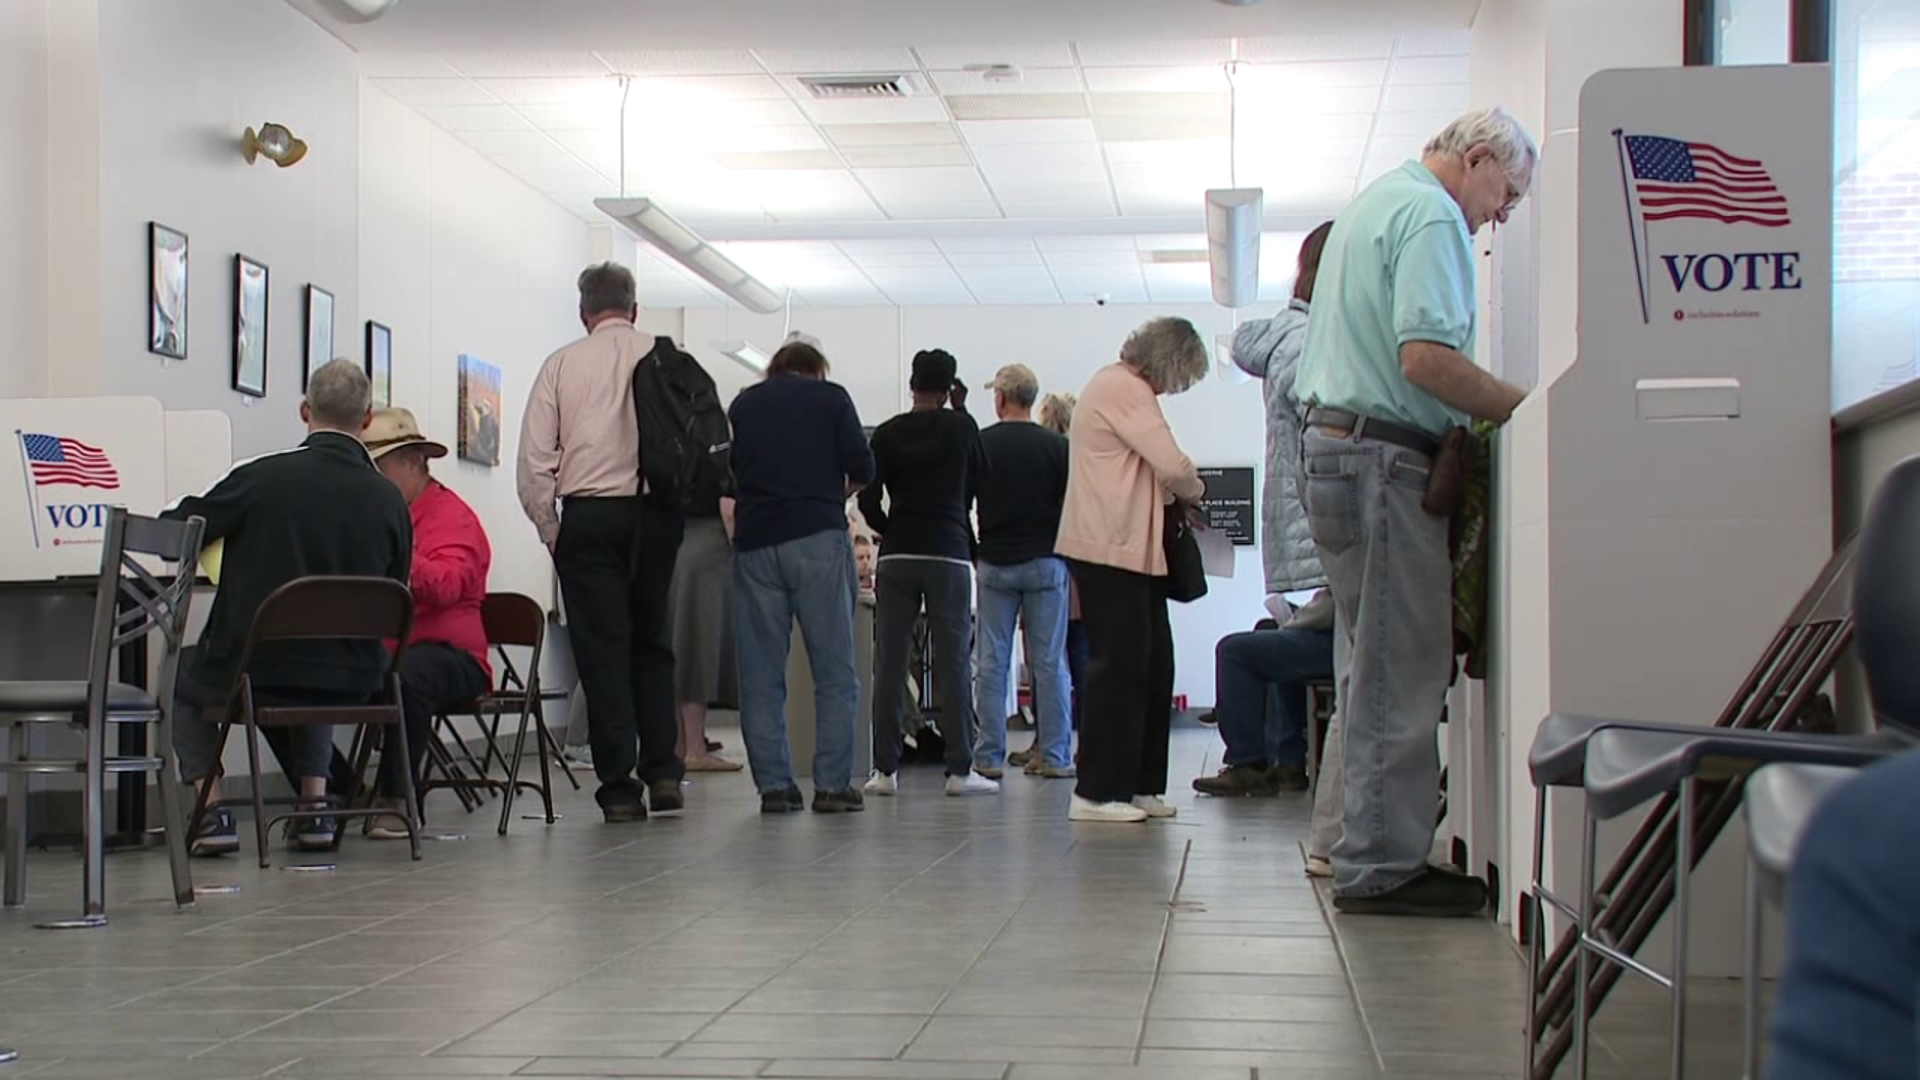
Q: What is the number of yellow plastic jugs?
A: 0